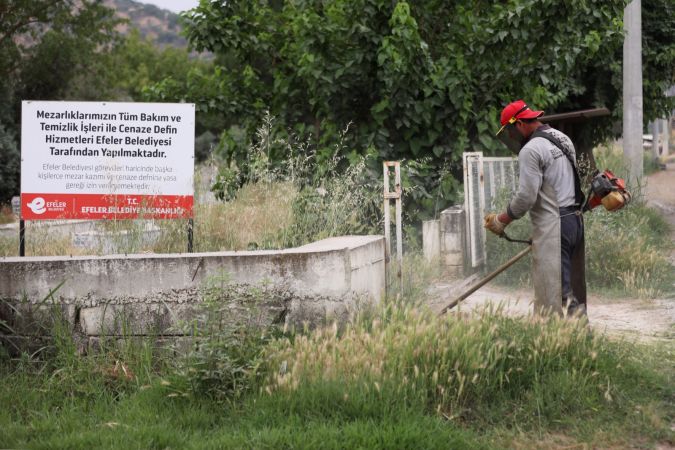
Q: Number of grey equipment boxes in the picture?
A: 0